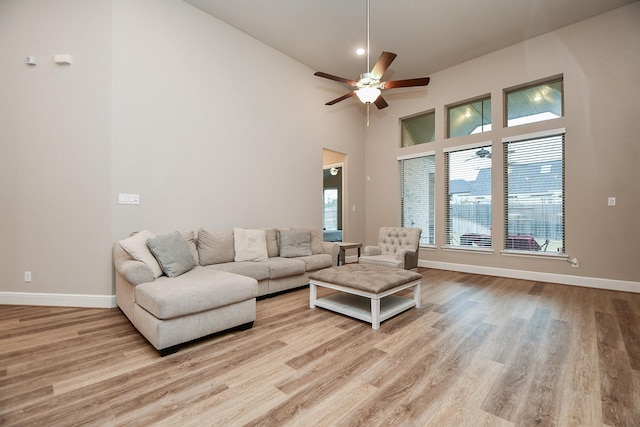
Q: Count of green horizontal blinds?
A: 0